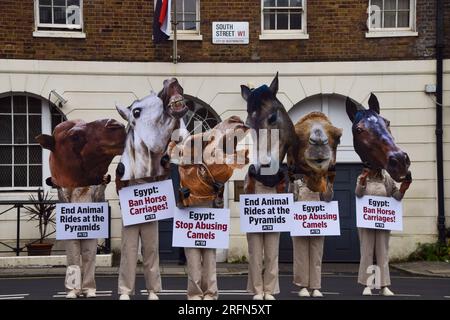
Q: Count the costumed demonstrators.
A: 6